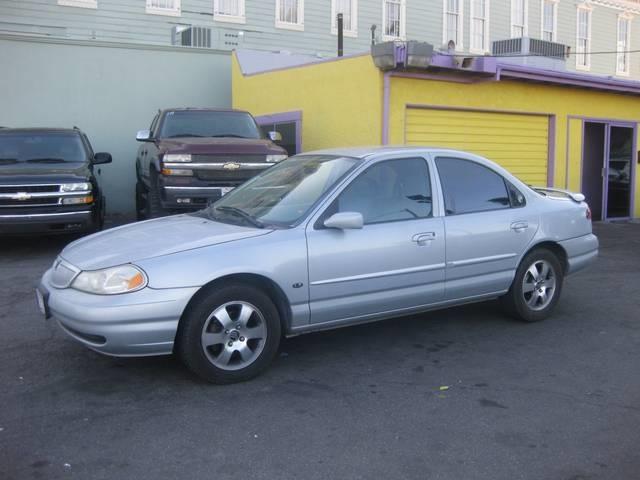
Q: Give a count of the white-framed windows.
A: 12